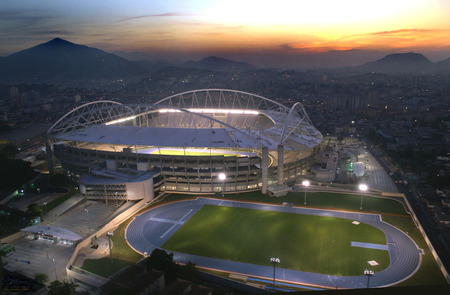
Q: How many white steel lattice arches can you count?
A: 4